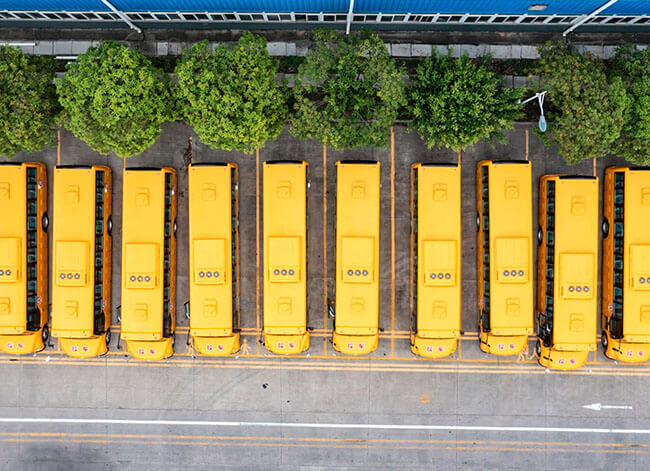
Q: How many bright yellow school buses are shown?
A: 10